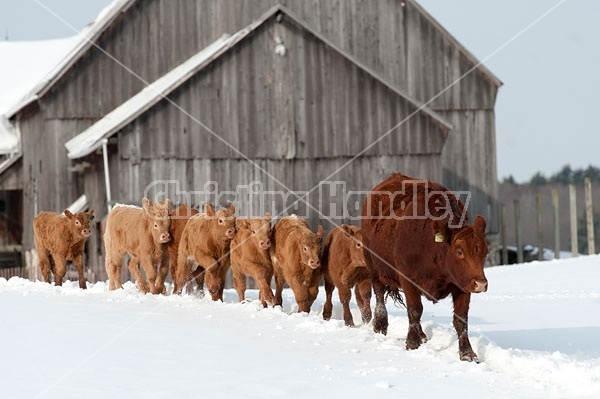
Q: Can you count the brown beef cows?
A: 8